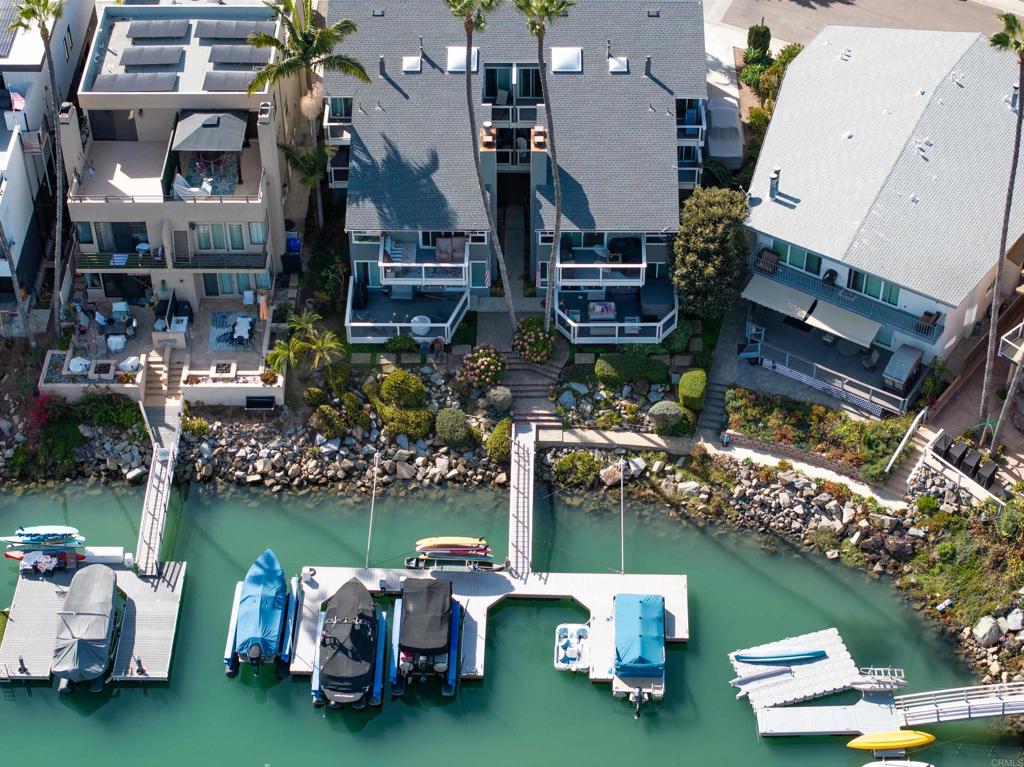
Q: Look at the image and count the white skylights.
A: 4